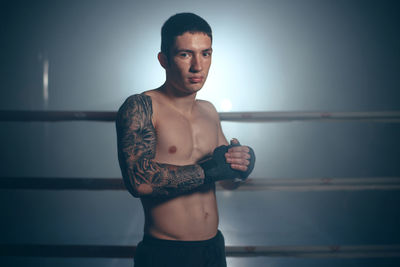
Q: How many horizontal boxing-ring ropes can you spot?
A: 3